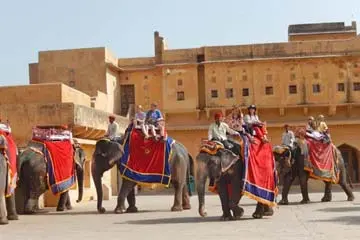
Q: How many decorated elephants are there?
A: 5